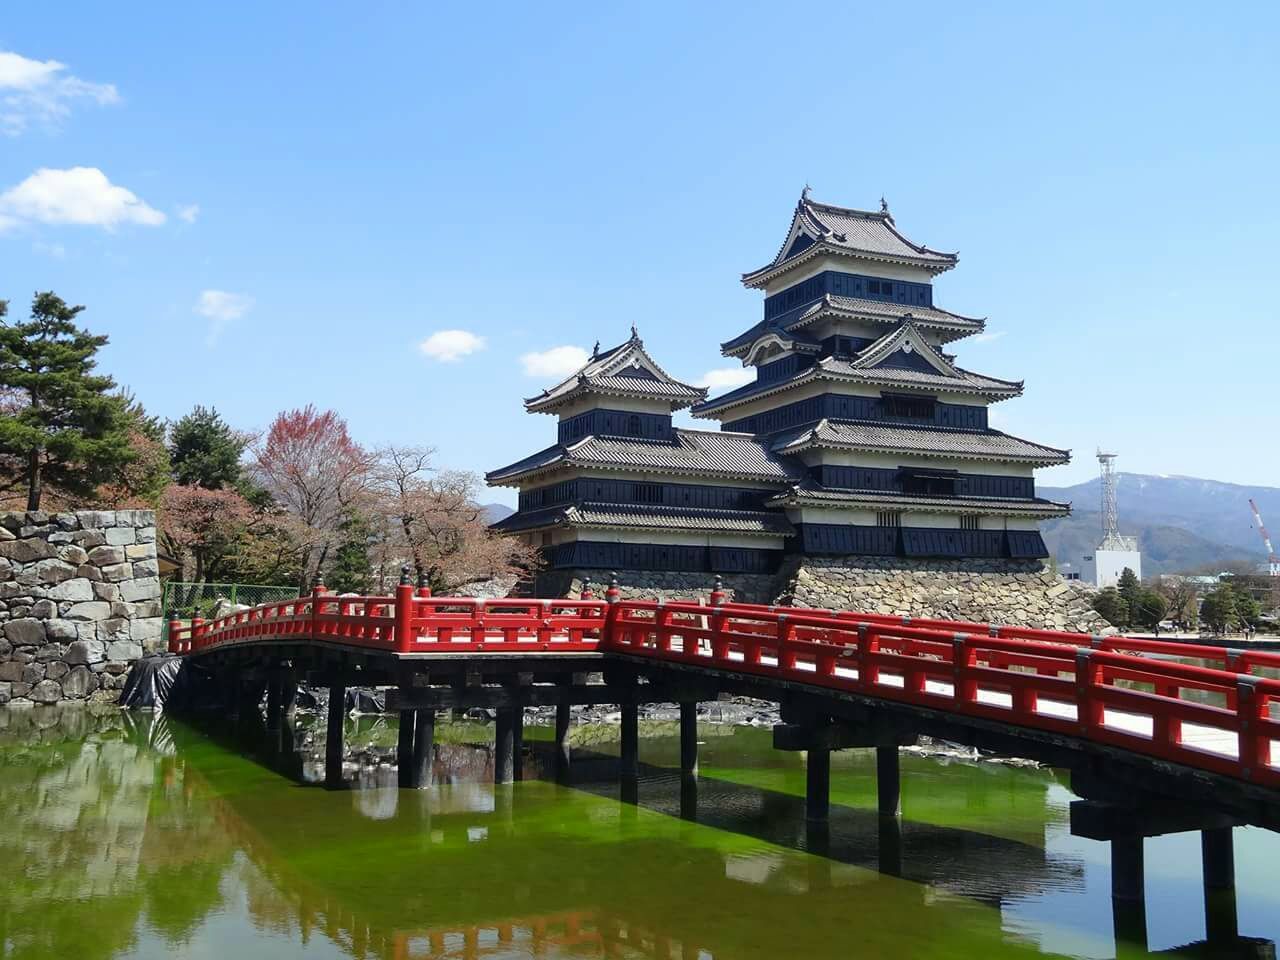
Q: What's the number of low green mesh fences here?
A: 1